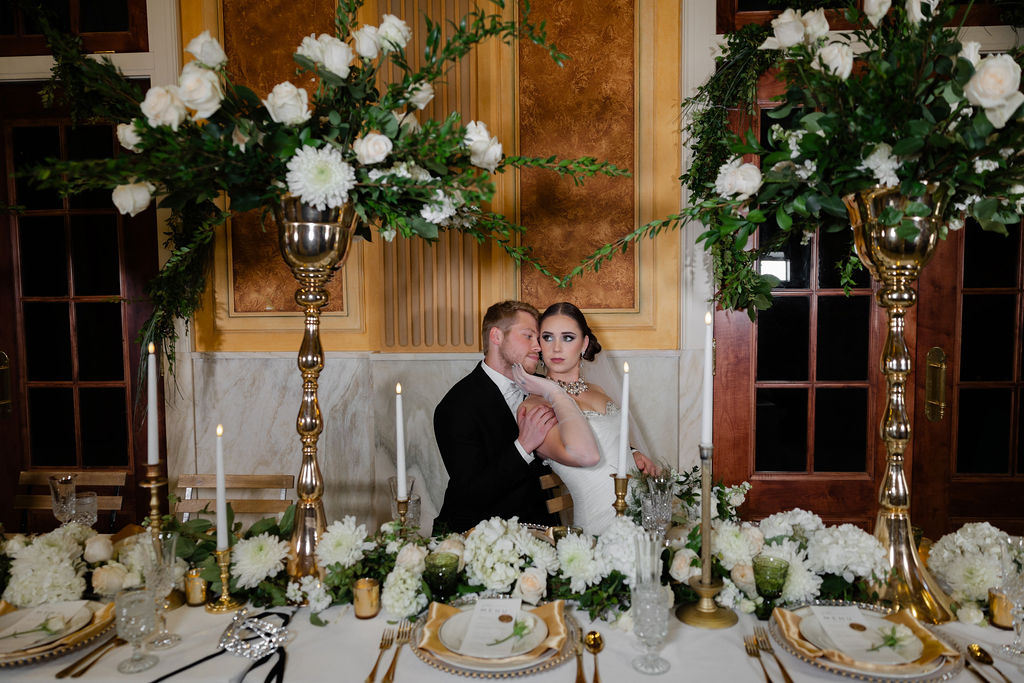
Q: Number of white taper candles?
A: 5